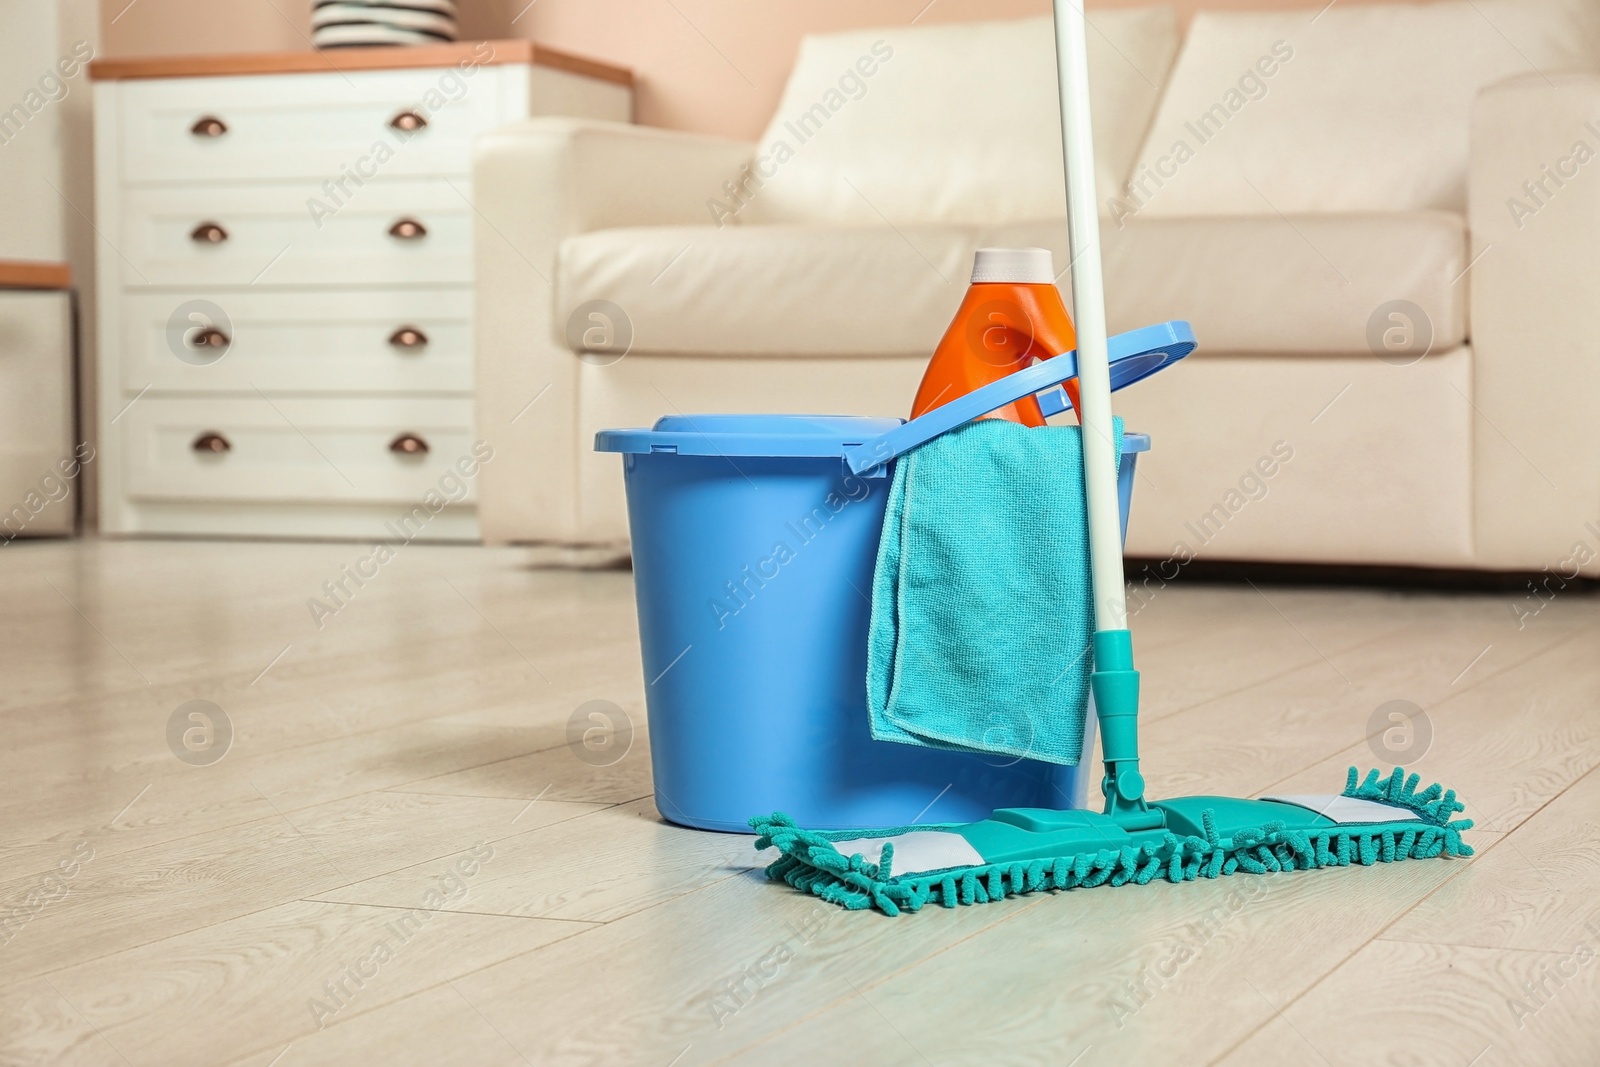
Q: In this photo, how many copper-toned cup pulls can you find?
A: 8